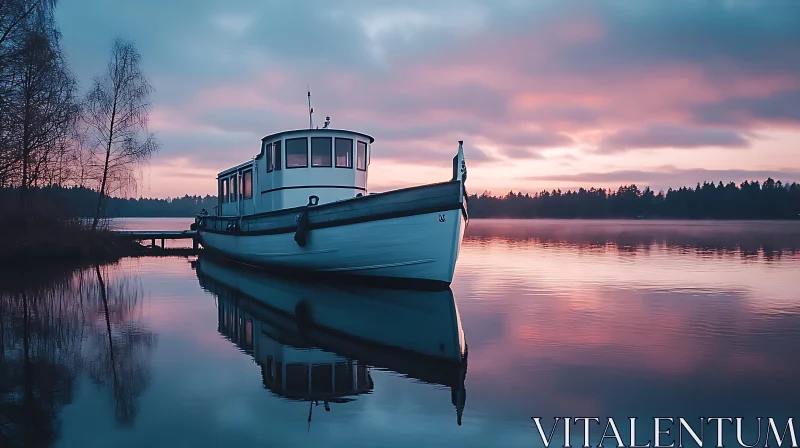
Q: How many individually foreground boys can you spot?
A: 0